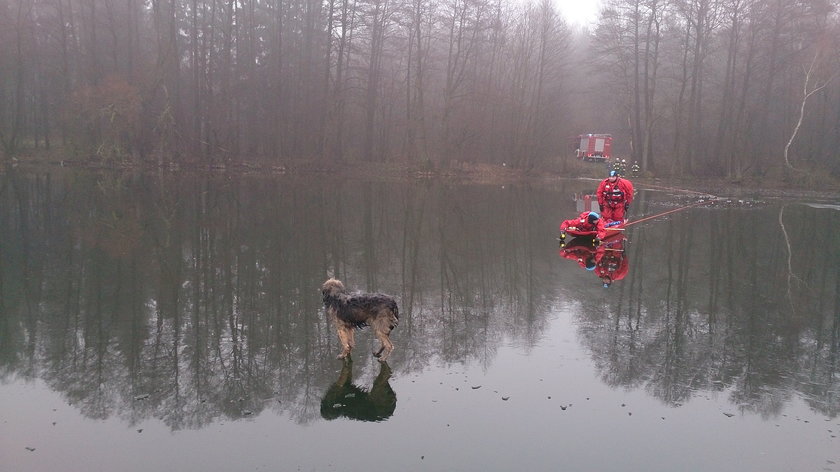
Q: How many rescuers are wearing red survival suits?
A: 2